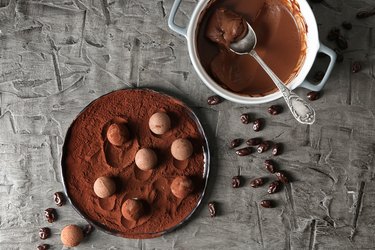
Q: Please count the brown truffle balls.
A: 8